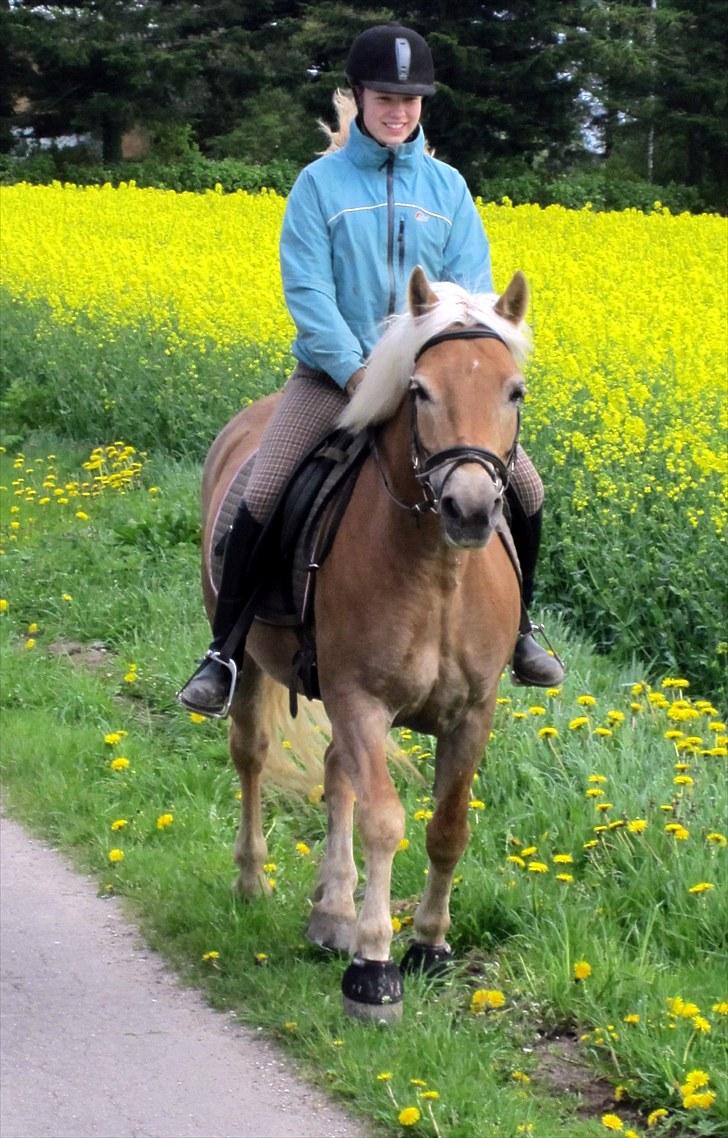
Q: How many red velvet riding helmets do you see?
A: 0